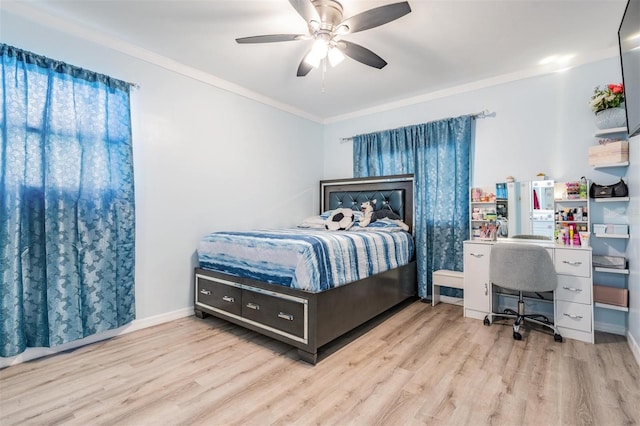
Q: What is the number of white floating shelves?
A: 6